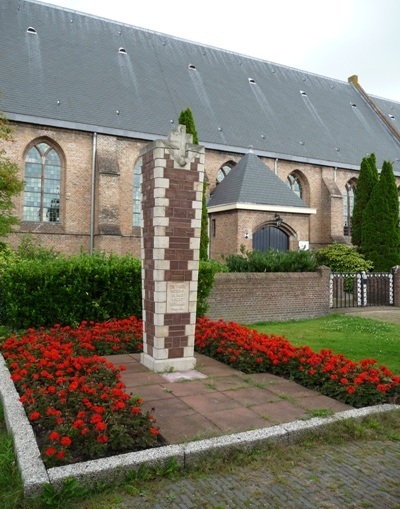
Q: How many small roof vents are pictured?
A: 7